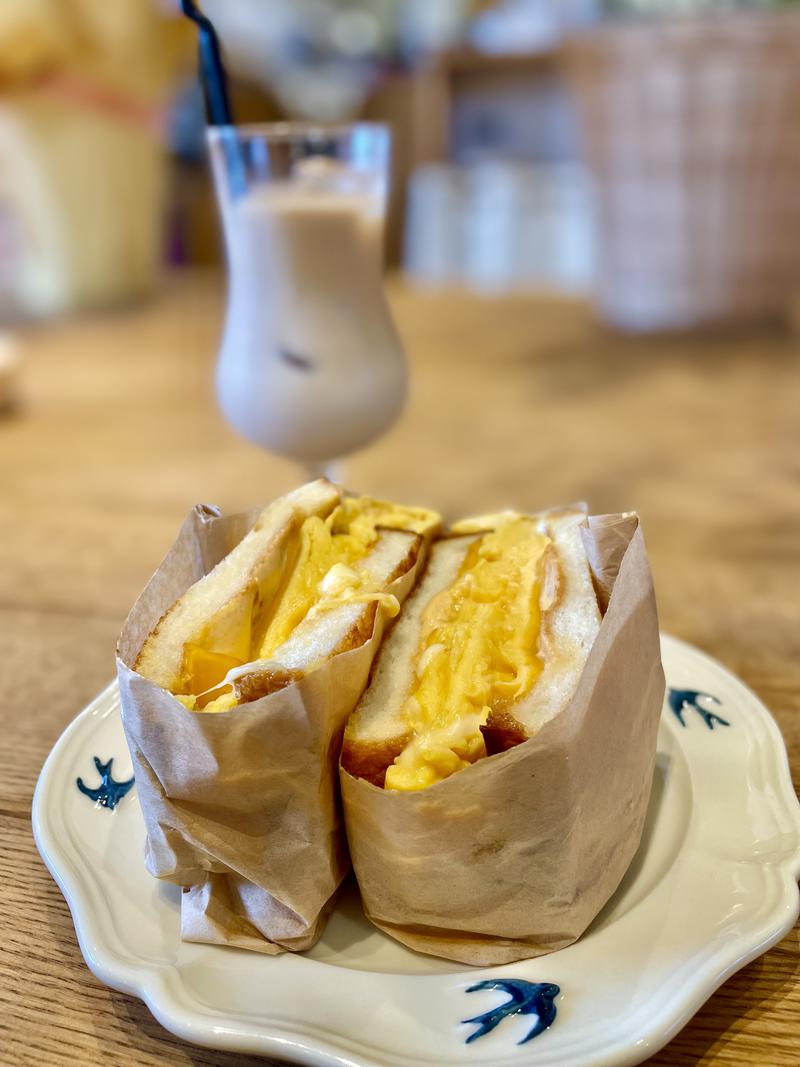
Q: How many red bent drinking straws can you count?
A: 0